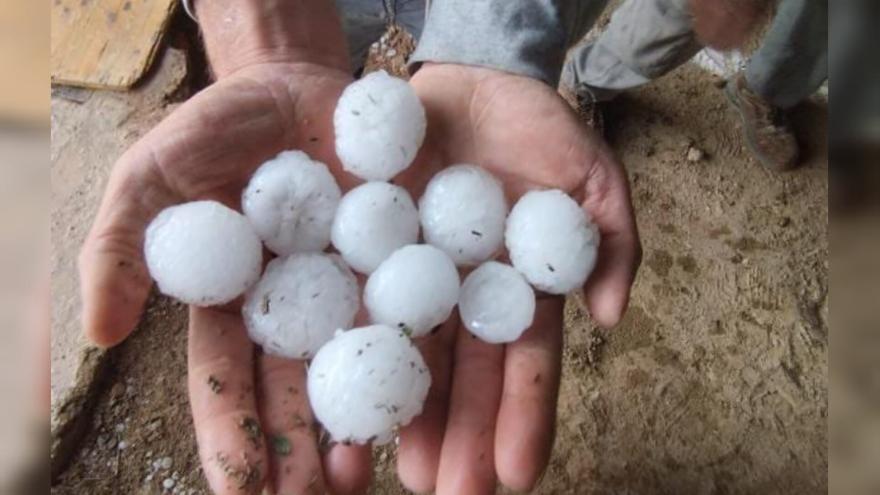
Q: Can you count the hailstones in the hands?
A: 10